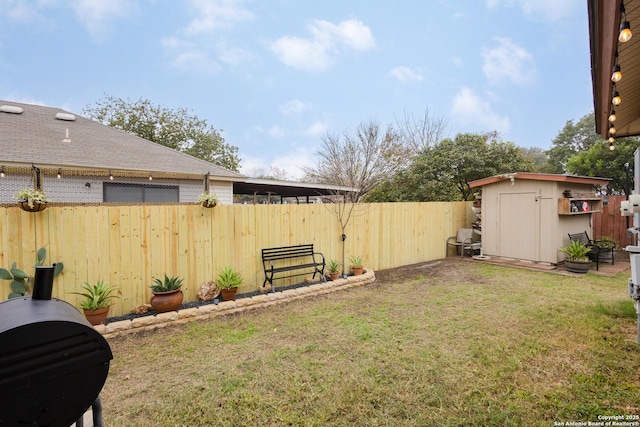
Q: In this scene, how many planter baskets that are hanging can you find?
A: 2